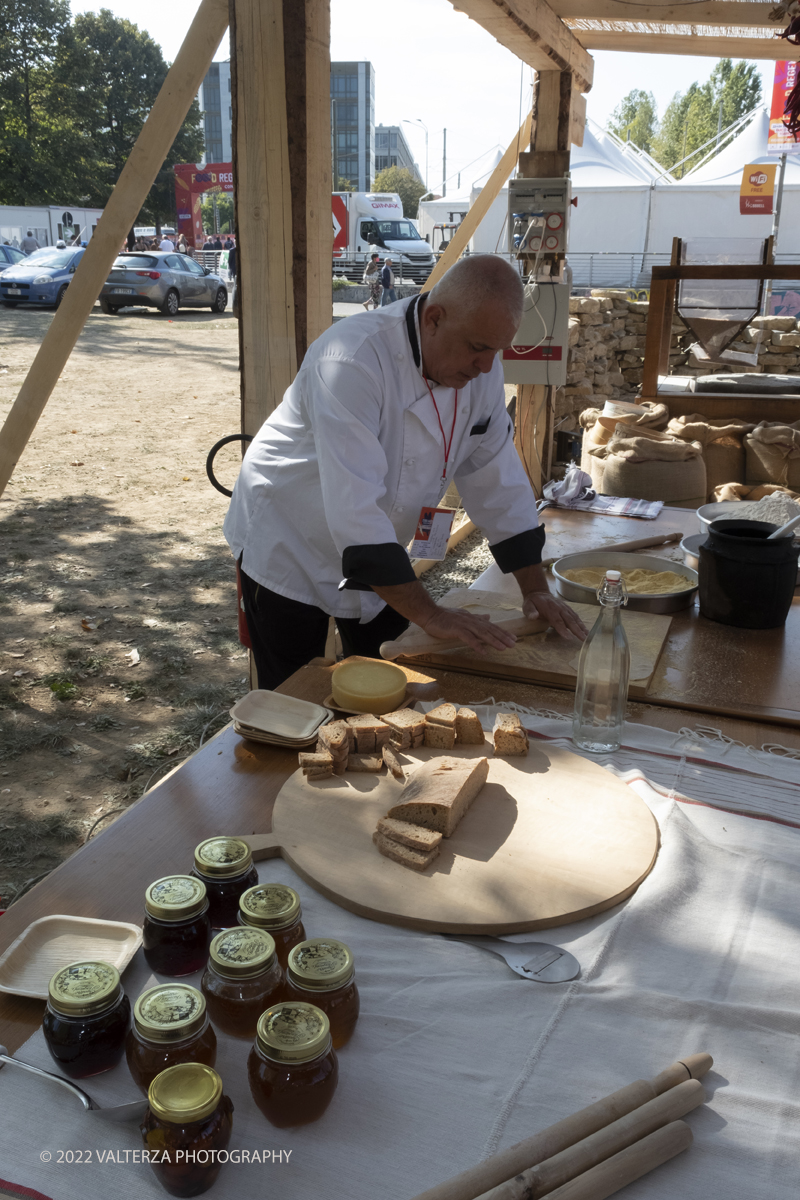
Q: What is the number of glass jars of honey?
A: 9